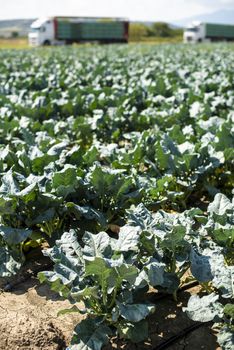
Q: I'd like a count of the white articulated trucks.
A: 2